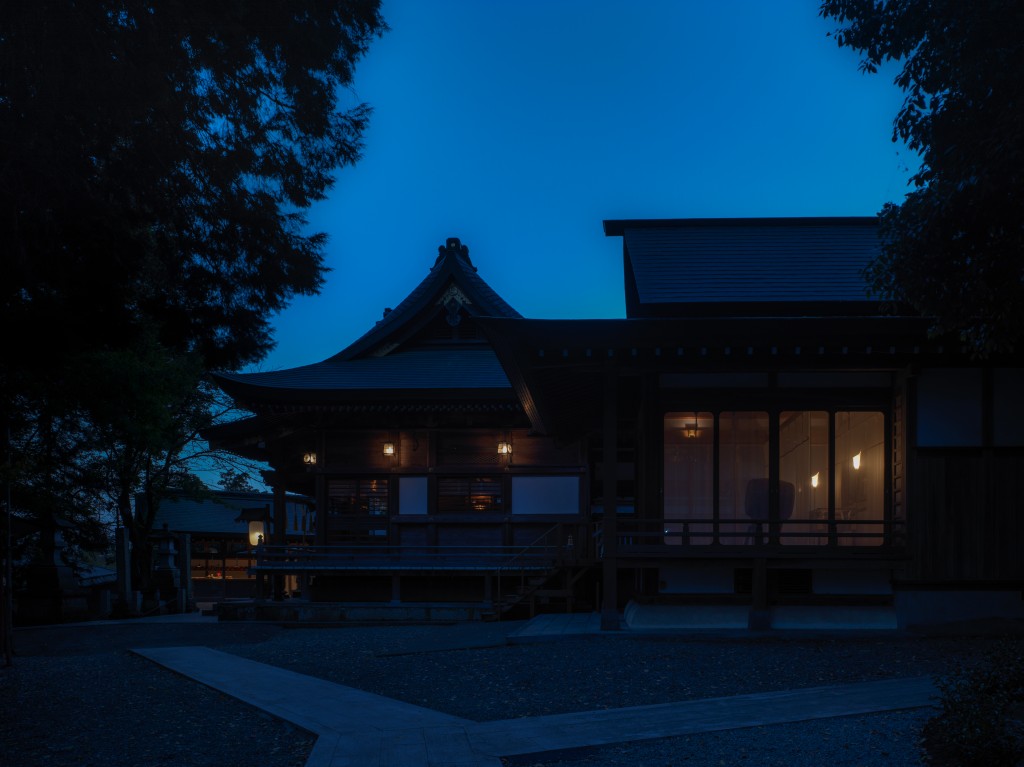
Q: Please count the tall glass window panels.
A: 4